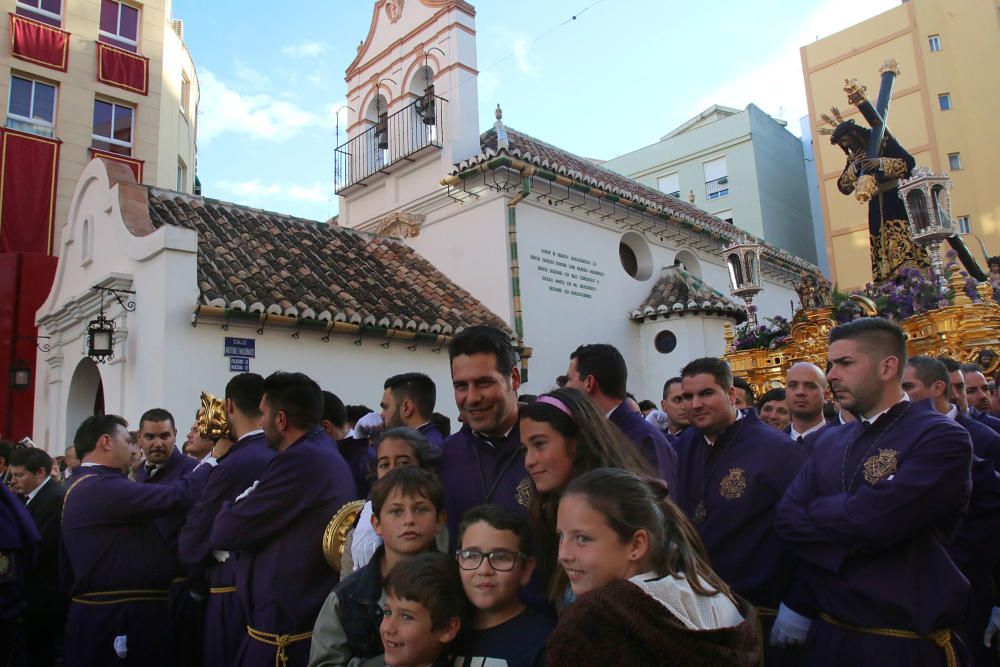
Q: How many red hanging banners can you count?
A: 4